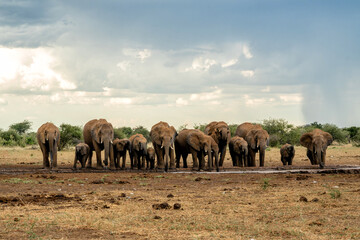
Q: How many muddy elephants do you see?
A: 14